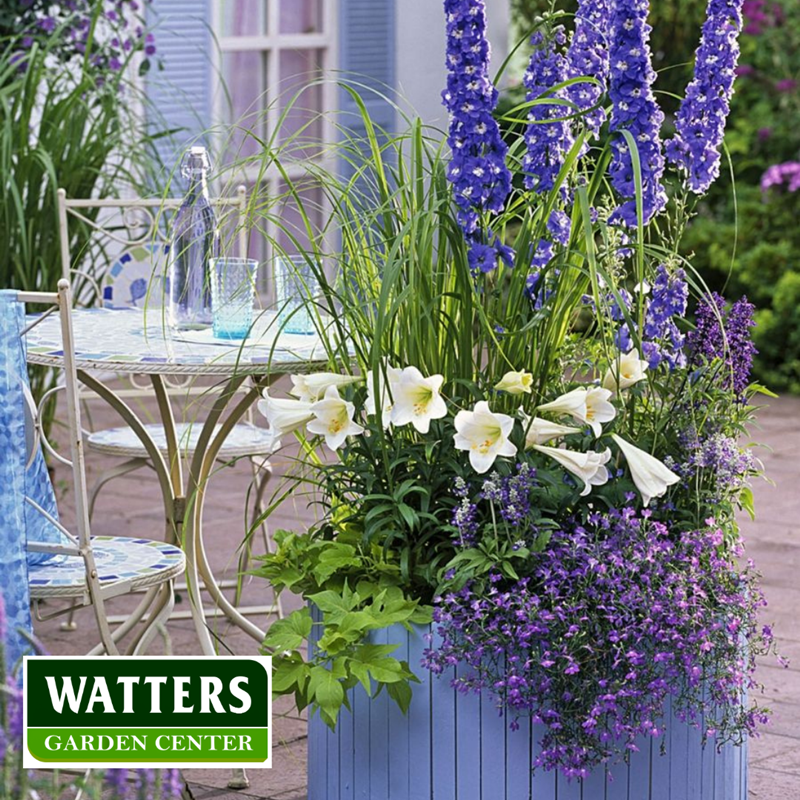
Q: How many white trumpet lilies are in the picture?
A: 12